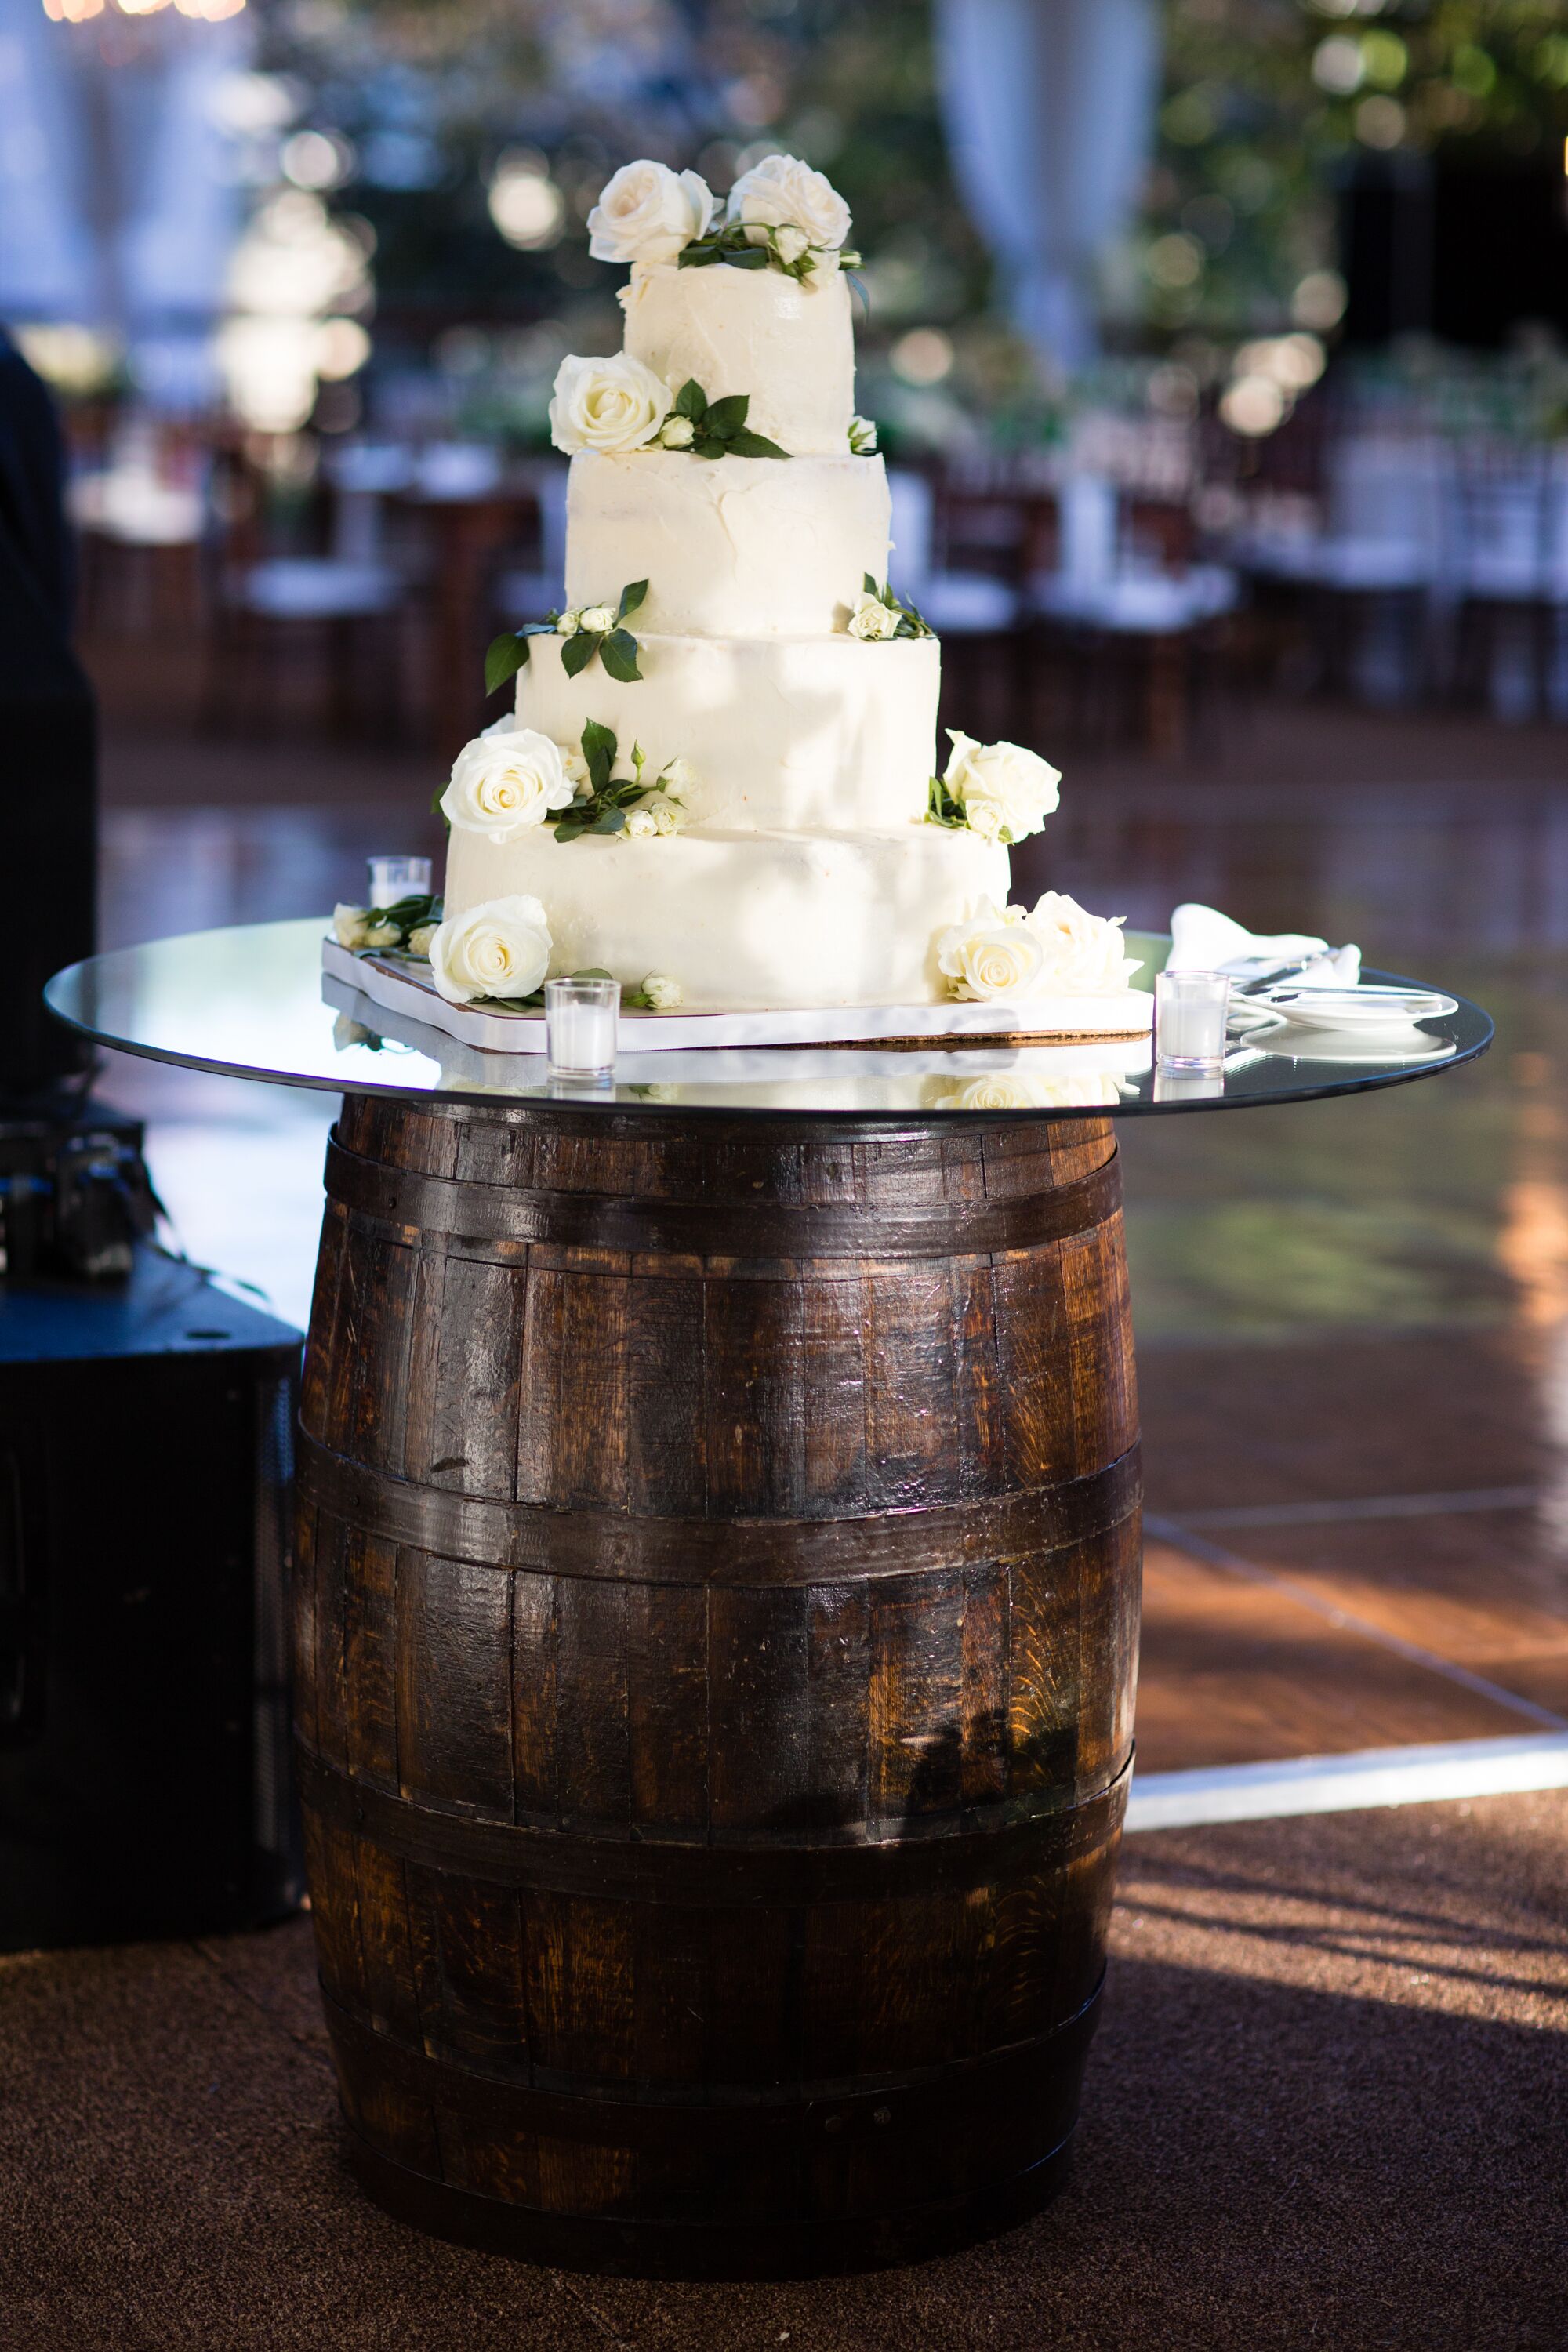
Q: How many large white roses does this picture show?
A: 8